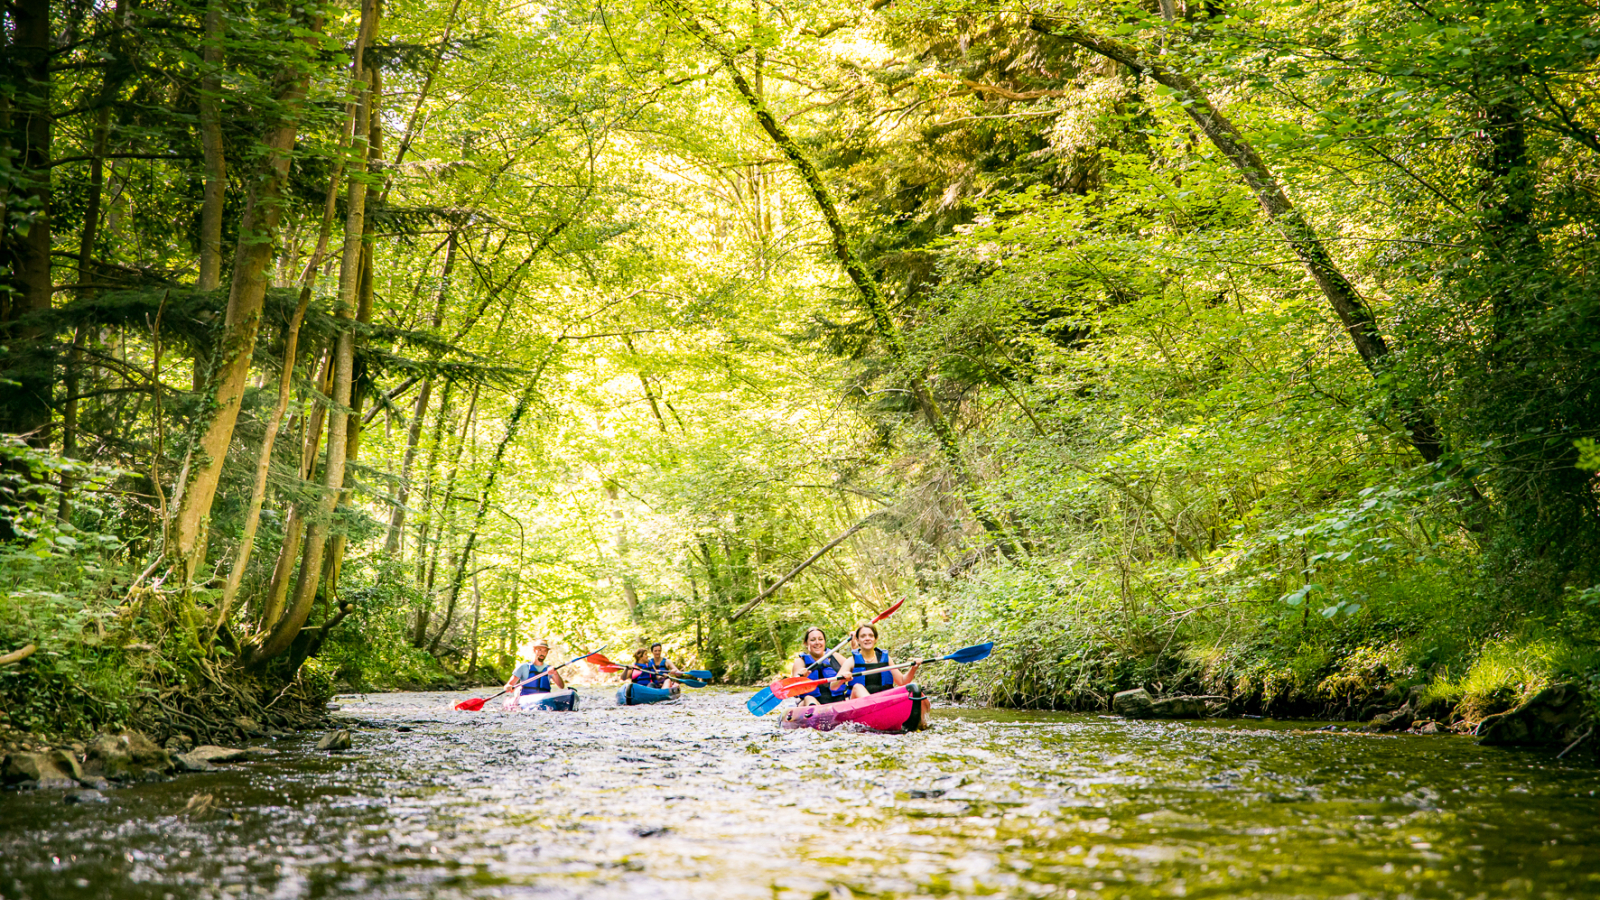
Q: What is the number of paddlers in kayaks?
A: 5